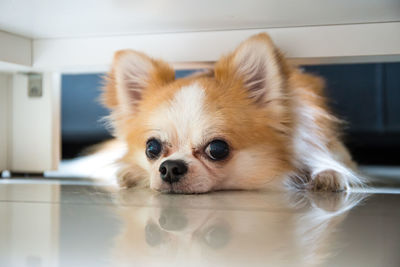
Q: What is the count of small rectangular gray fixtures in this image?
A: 1